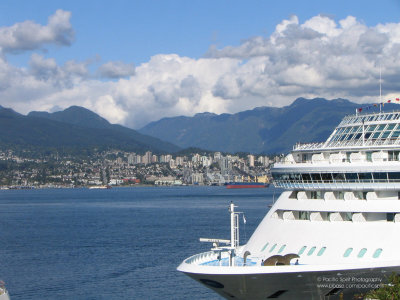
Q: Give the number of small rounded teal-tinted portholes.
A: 9